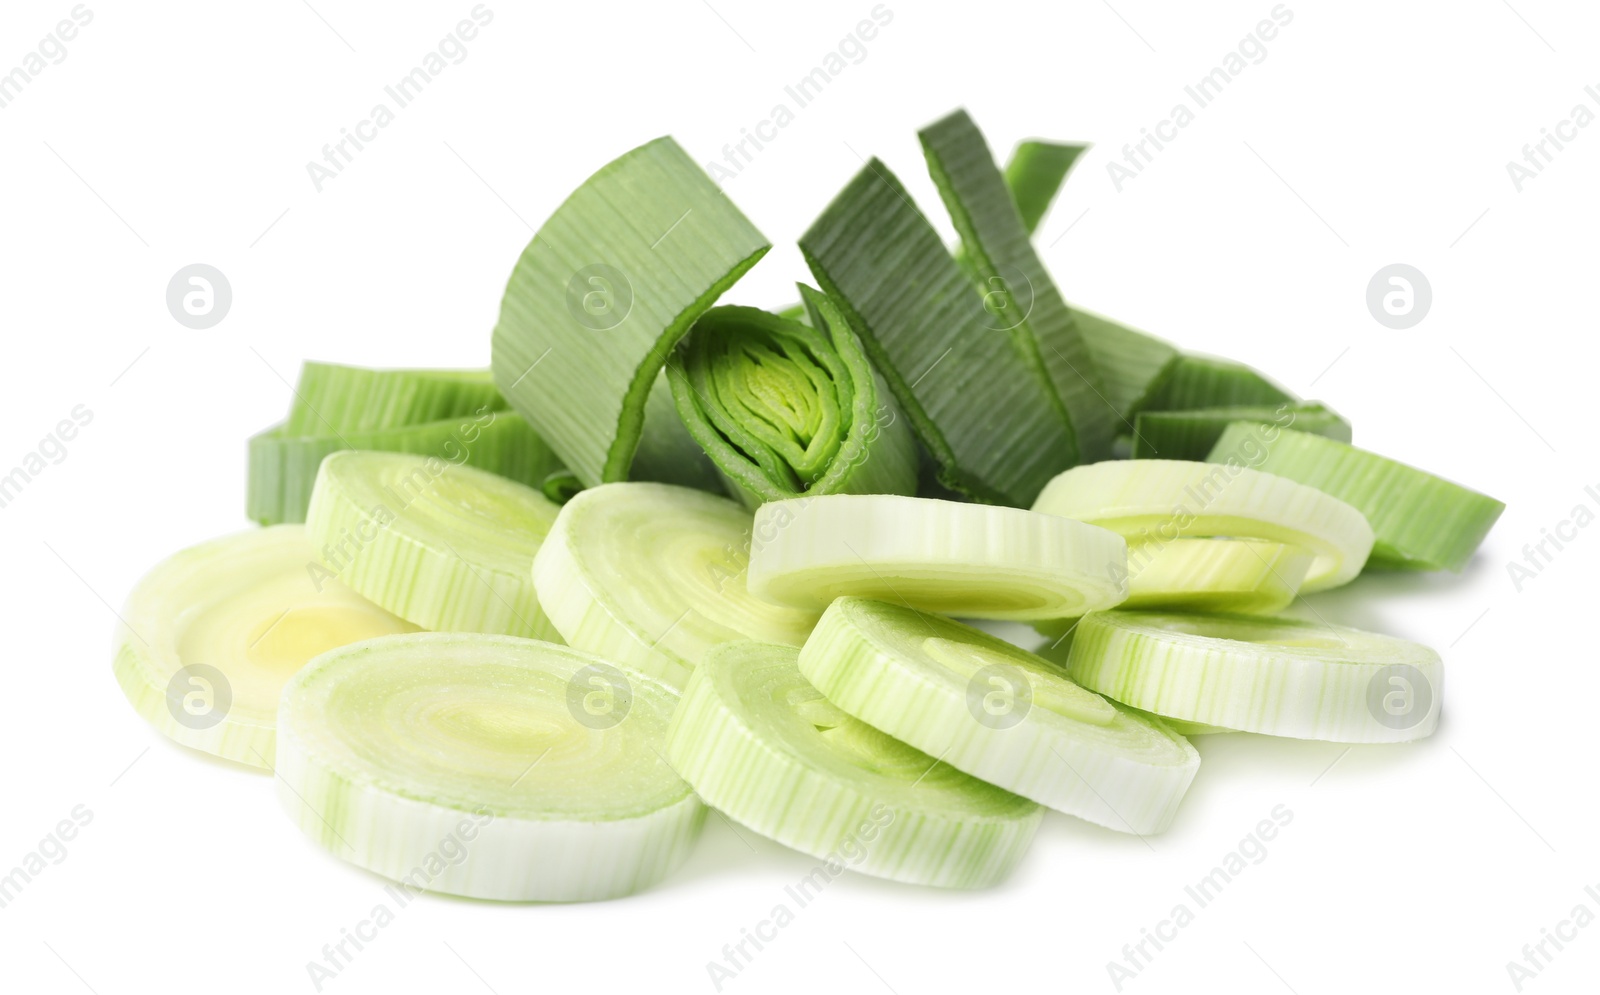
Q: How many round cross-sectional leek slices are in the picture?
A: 9